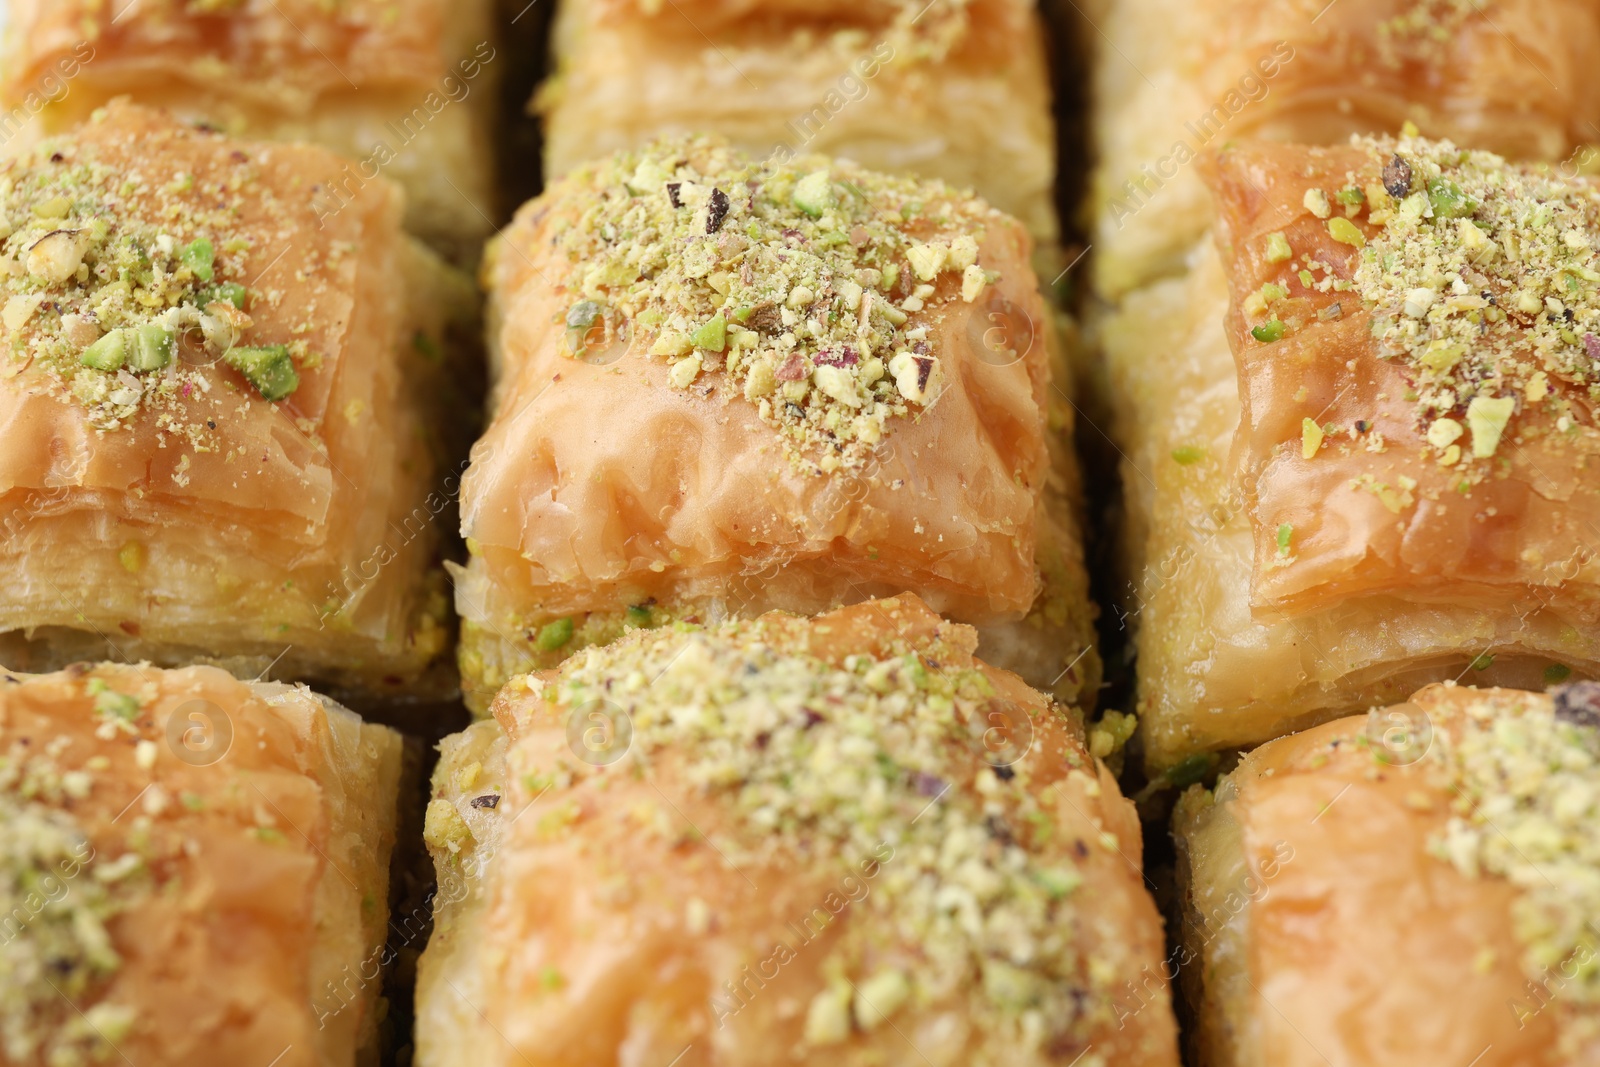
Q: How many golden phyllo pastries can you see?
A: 9